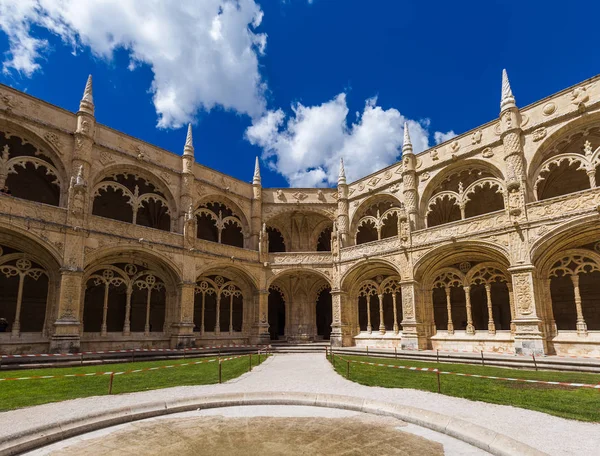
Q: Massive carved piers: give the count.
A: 6